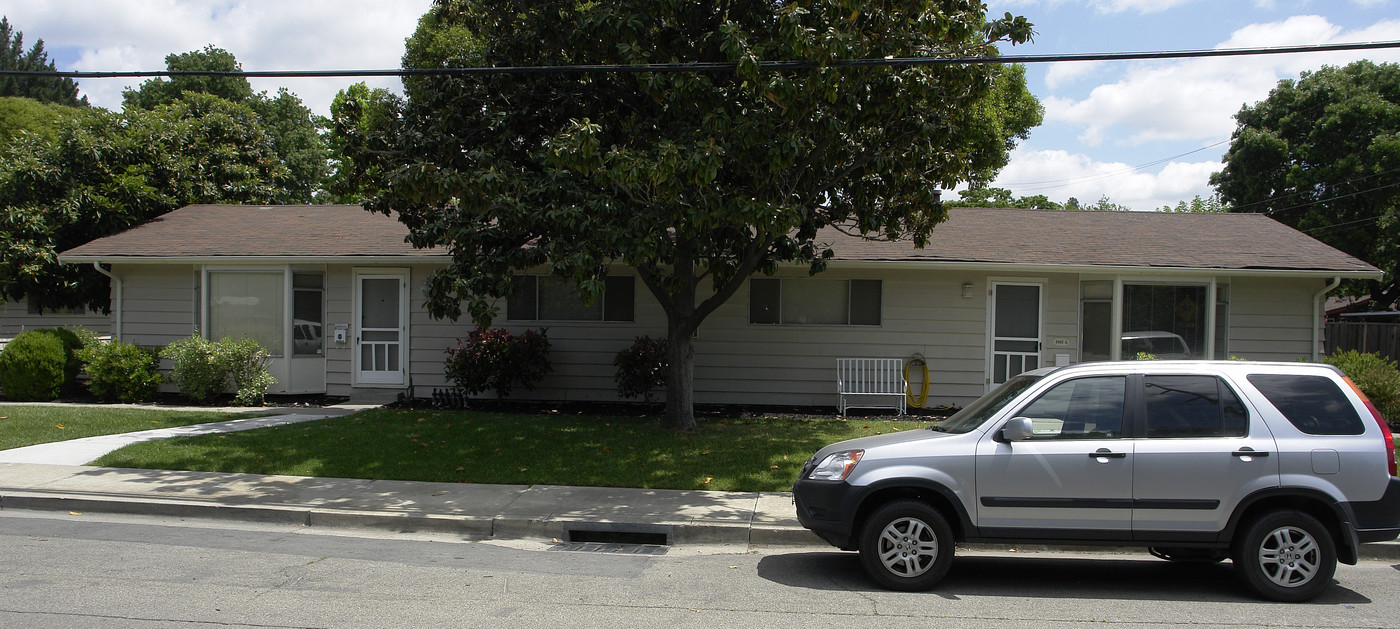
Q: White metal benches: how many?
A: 1